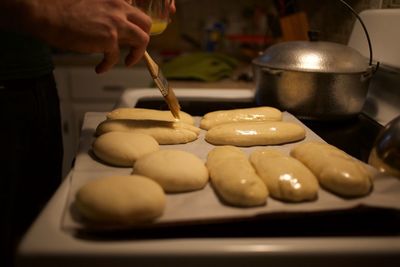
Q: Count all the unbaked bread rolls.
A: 10